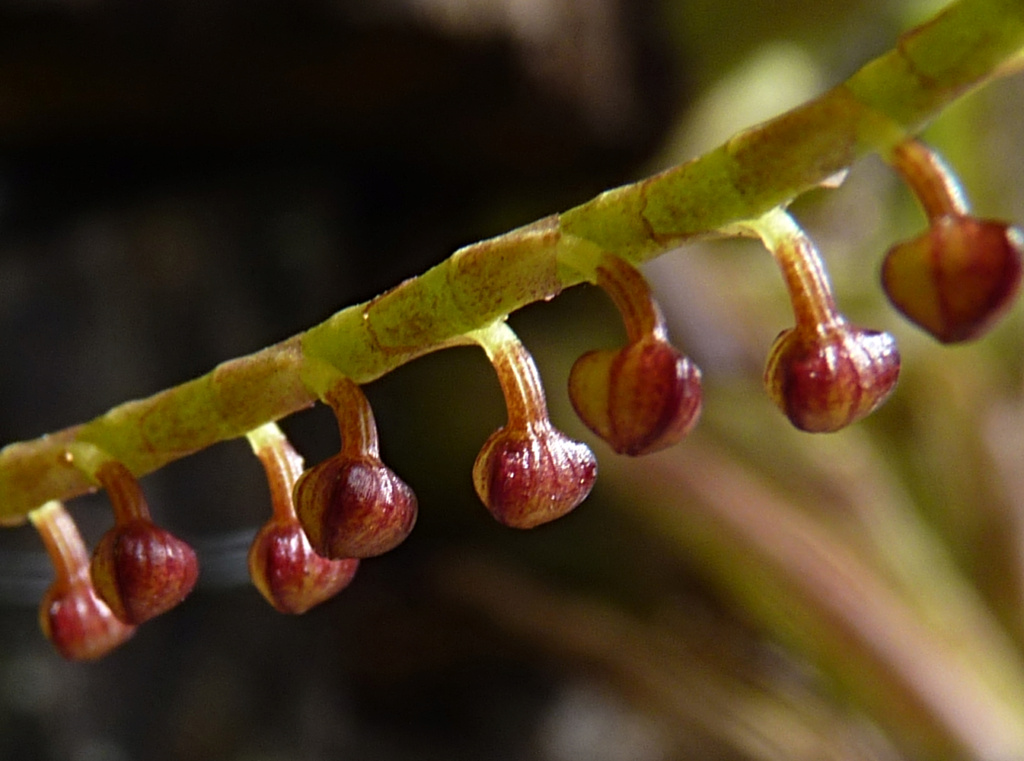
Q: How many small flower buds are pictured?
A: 8